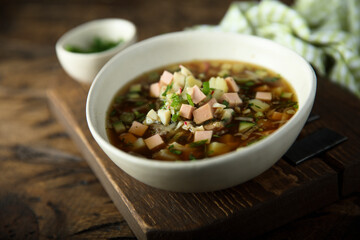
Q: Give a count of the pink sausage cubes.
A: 12